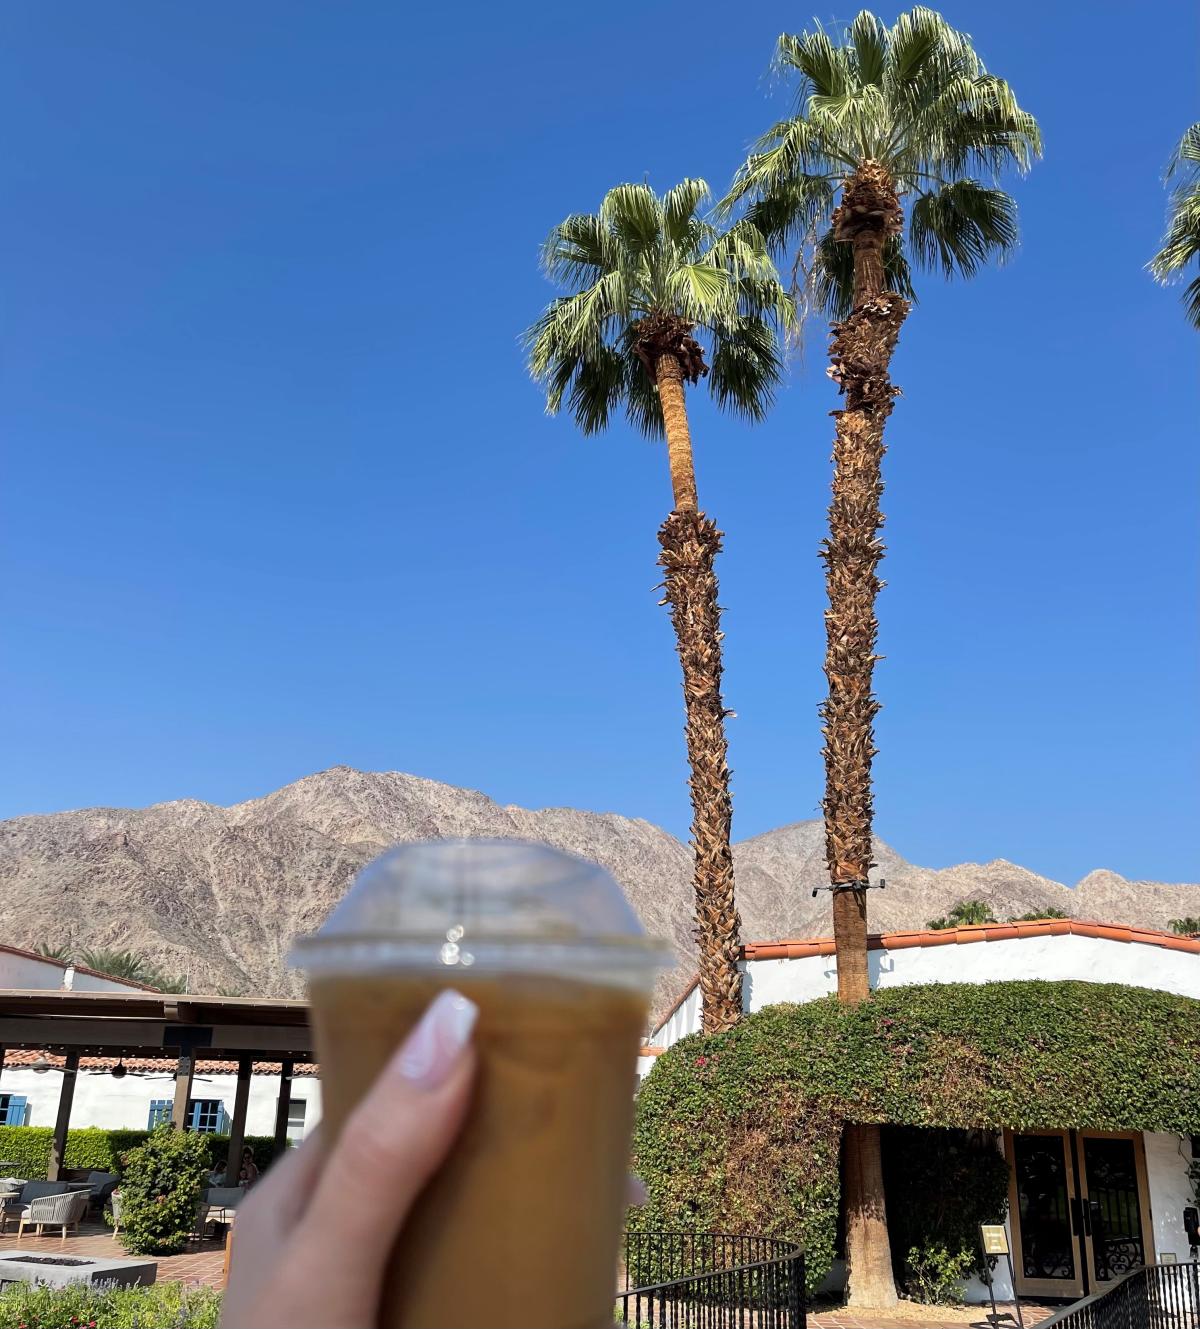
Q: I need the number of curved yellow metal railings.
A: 0